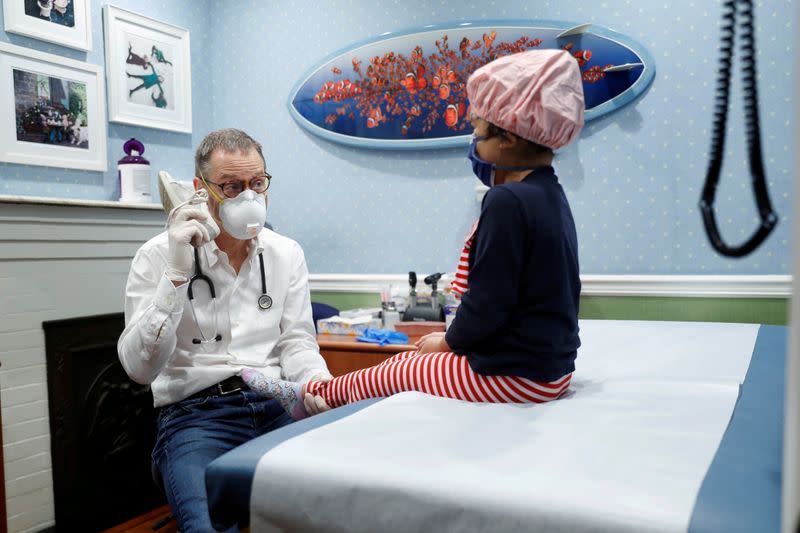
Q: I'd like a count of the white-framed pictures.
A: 3